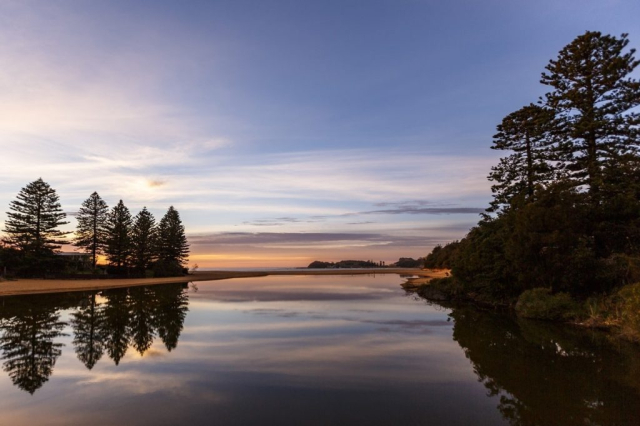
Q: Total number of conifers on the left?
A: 5